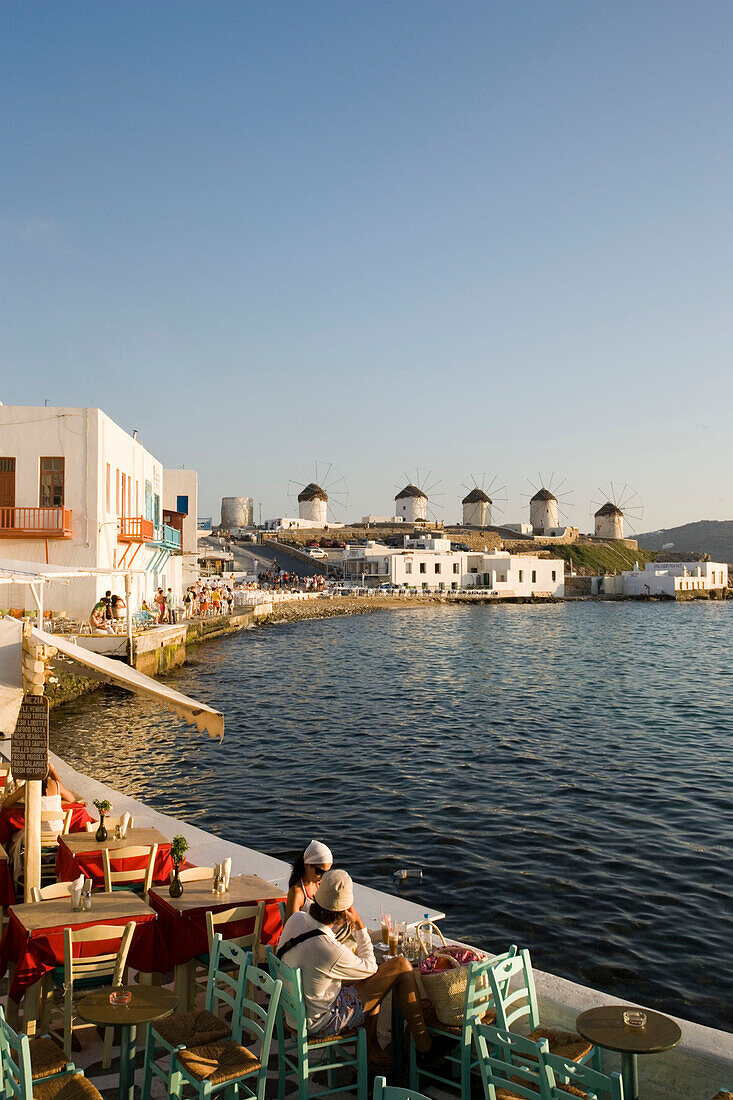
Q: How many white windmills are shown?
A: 5